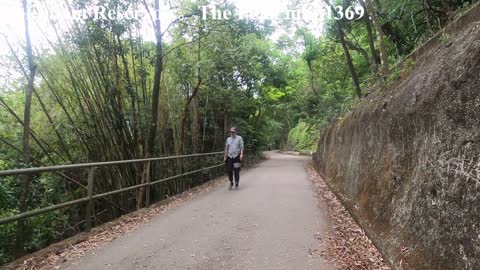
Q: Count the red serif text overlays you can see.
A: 0